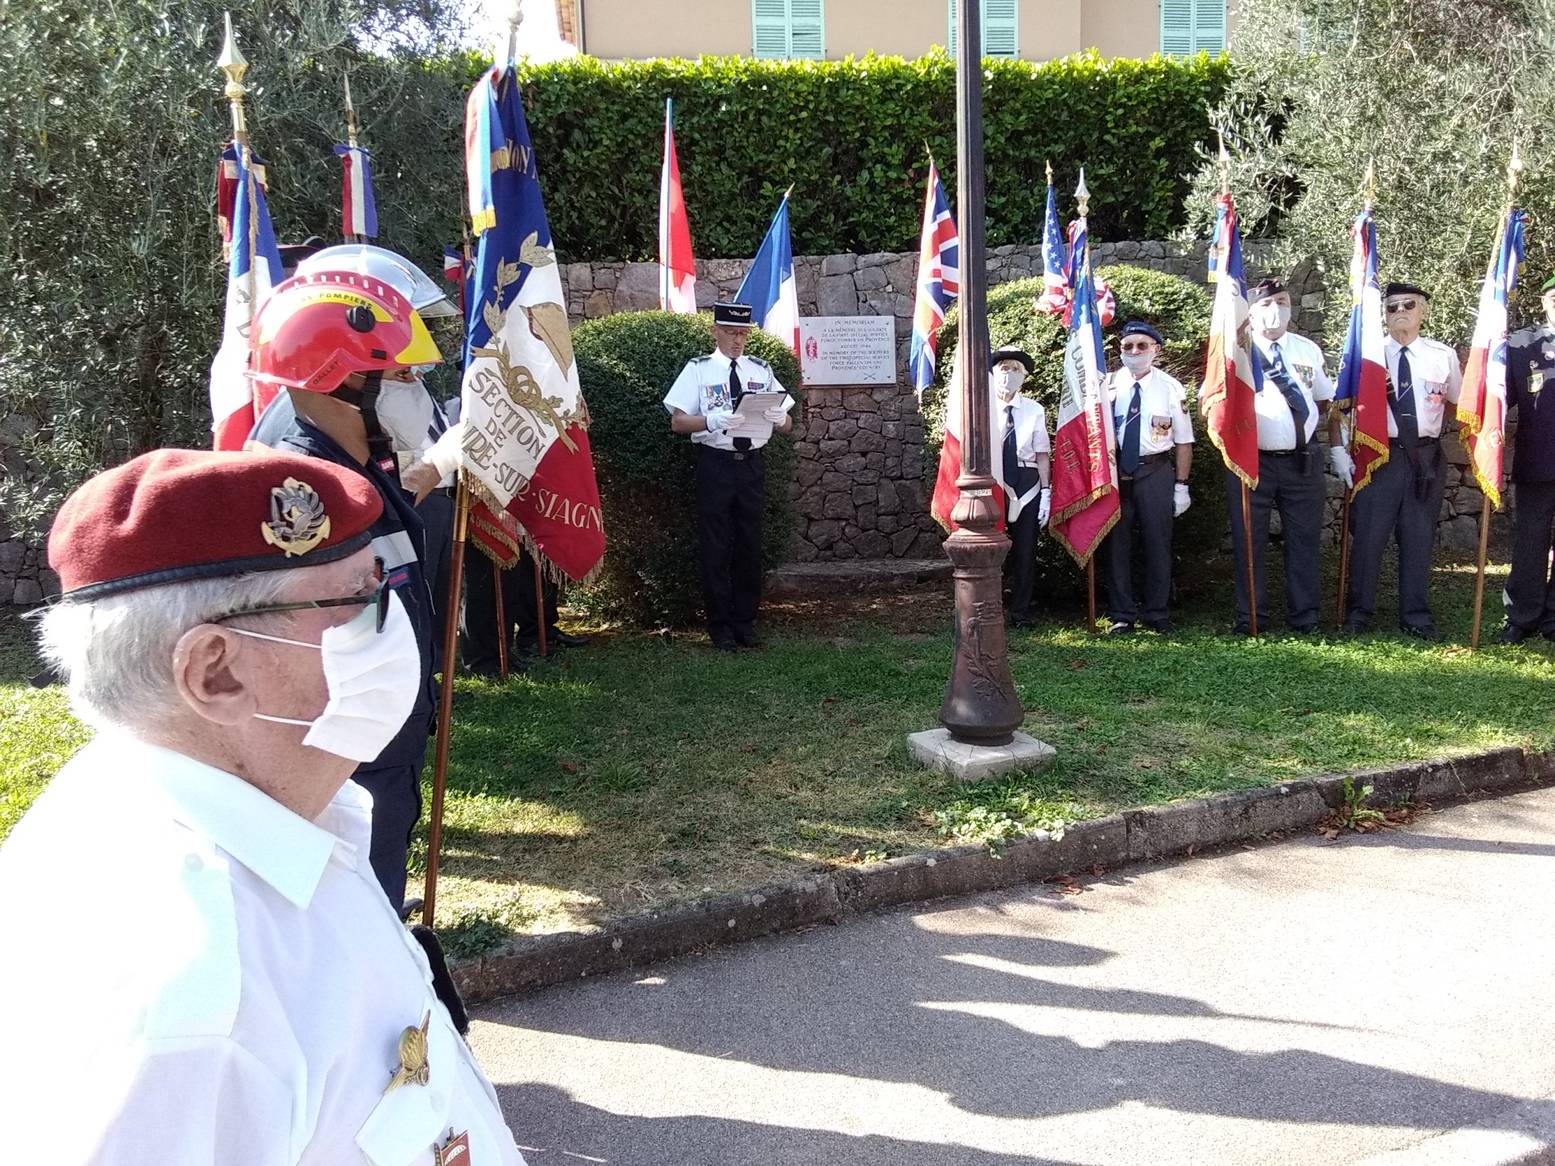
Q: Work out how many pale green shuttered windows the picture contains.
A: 3